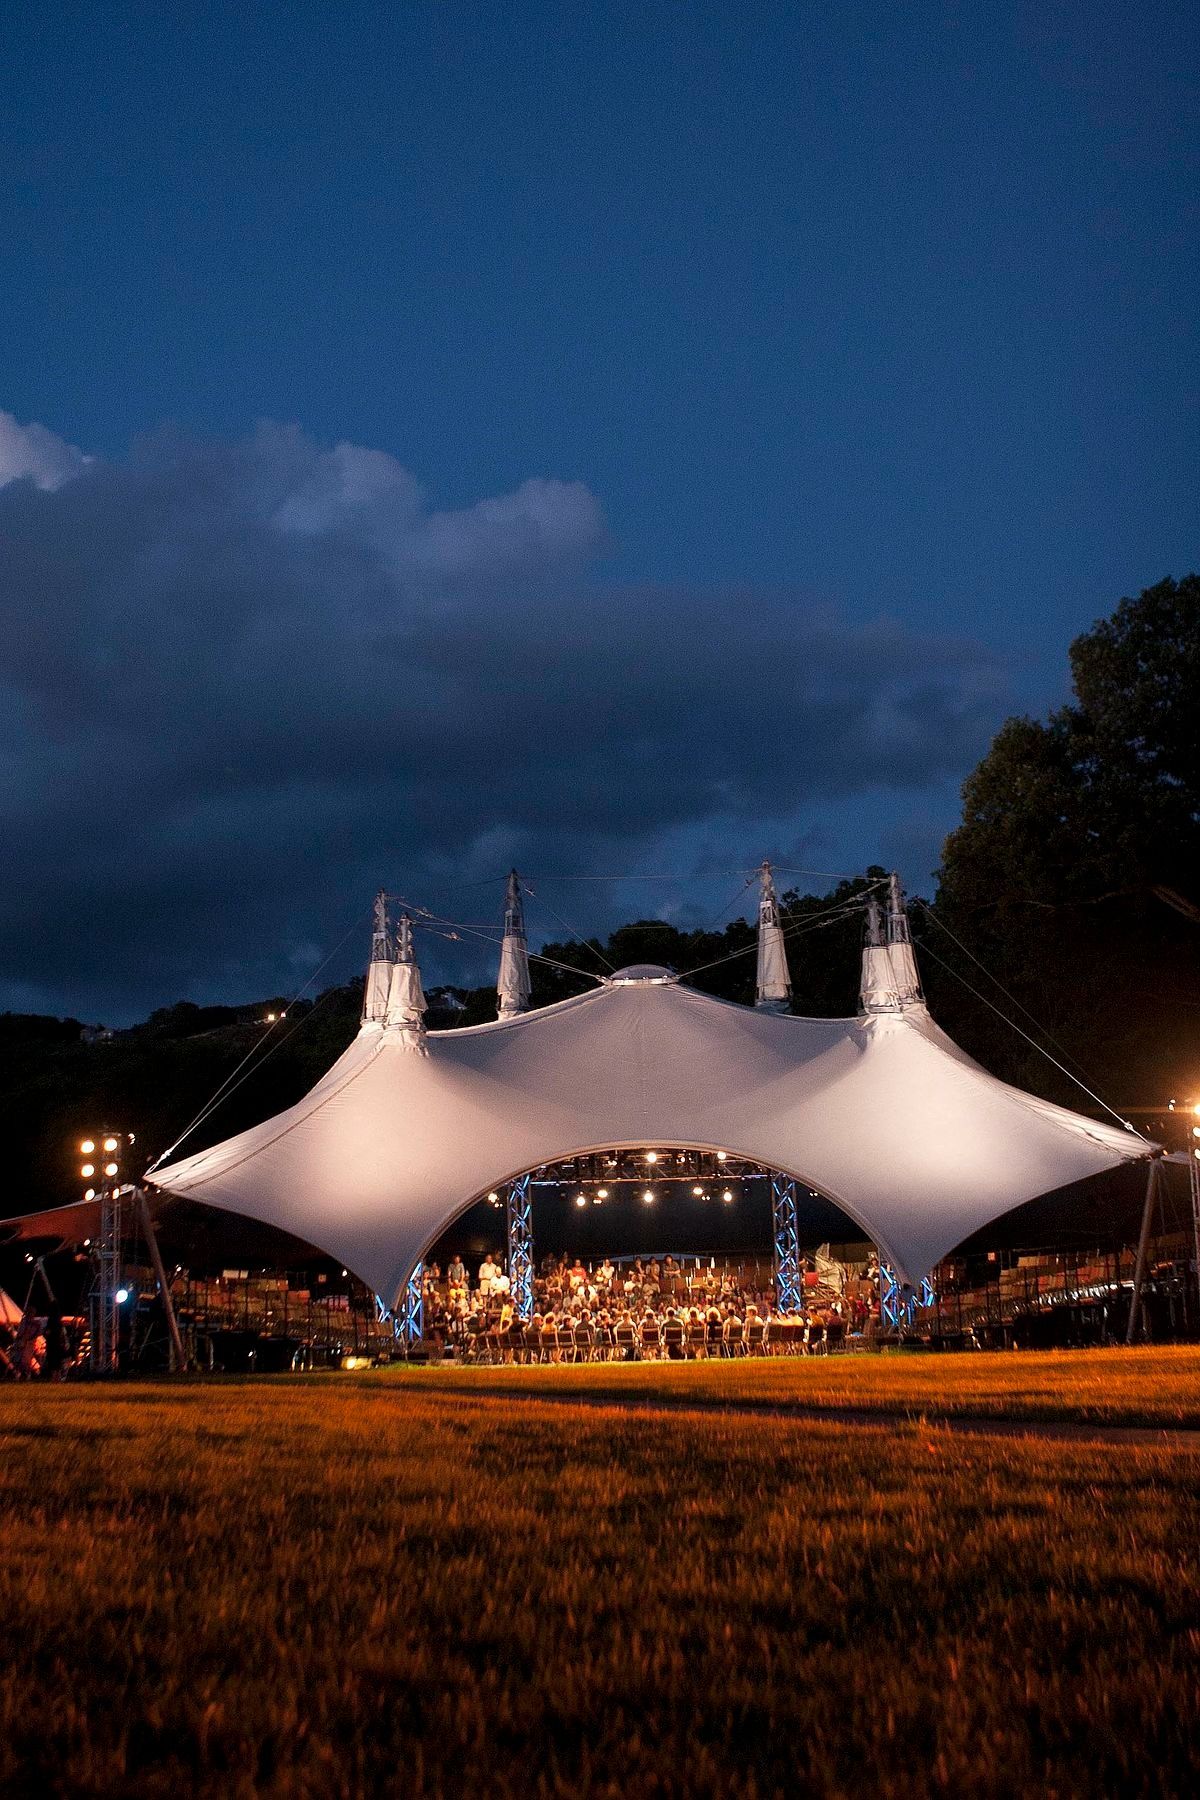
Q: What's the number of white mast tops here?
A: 6